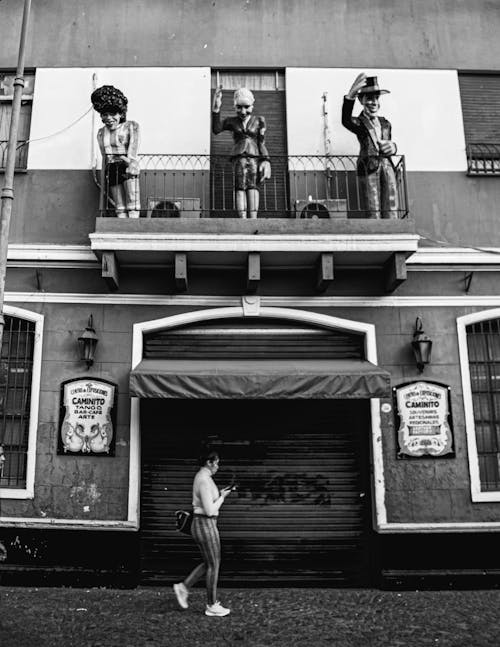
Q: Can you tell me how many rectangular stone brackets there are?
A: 5